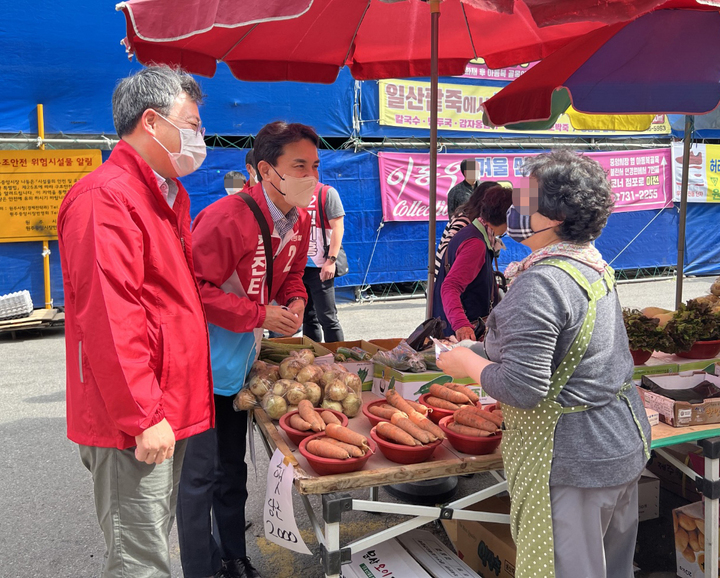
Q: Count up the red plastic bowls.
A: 9